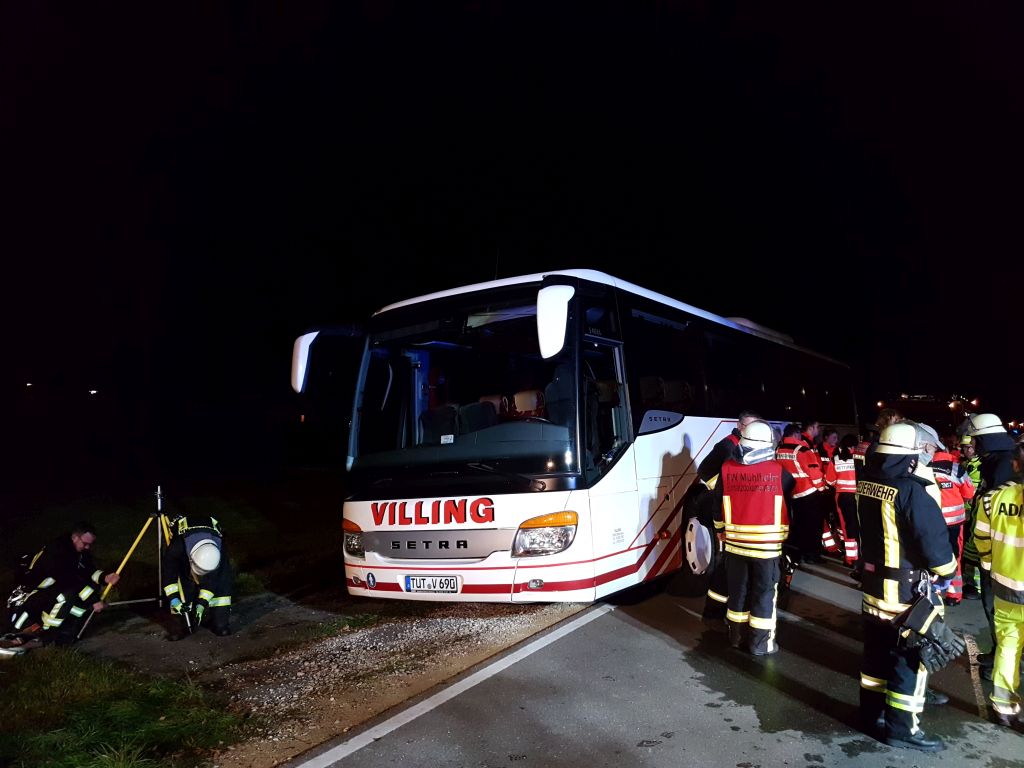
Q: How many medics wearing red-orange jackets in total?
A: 5